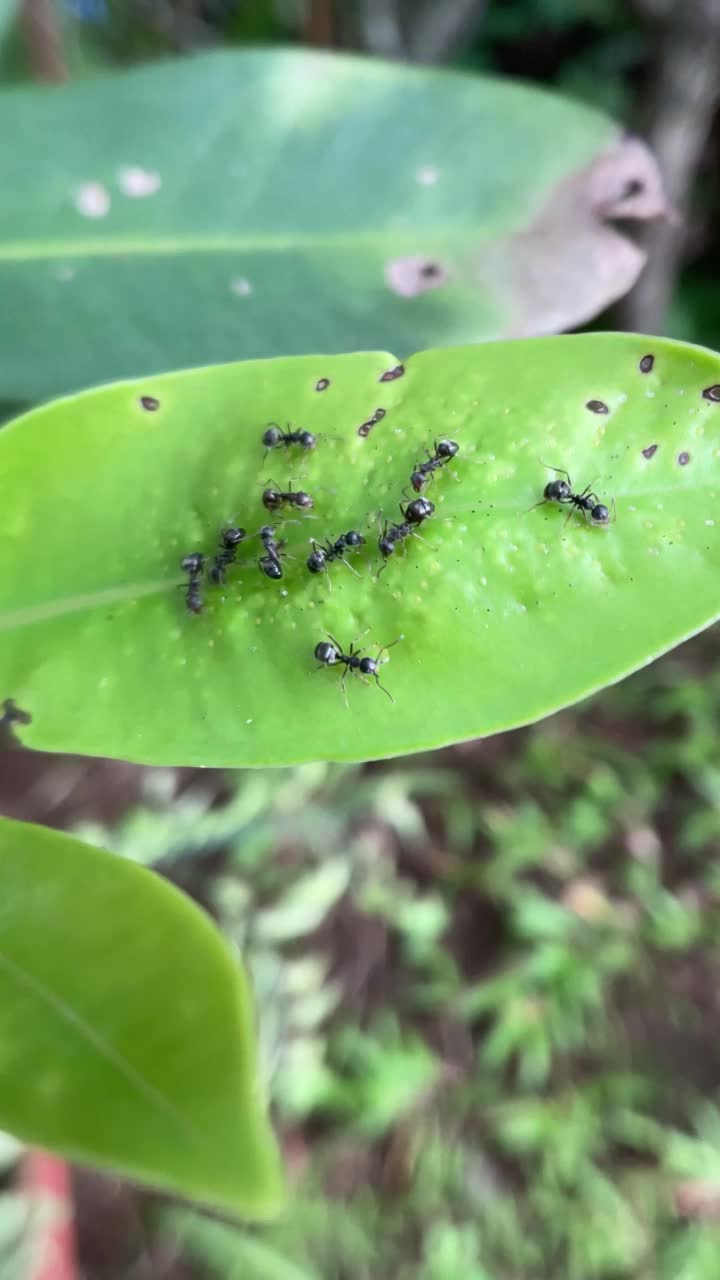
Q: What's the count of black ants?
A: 10